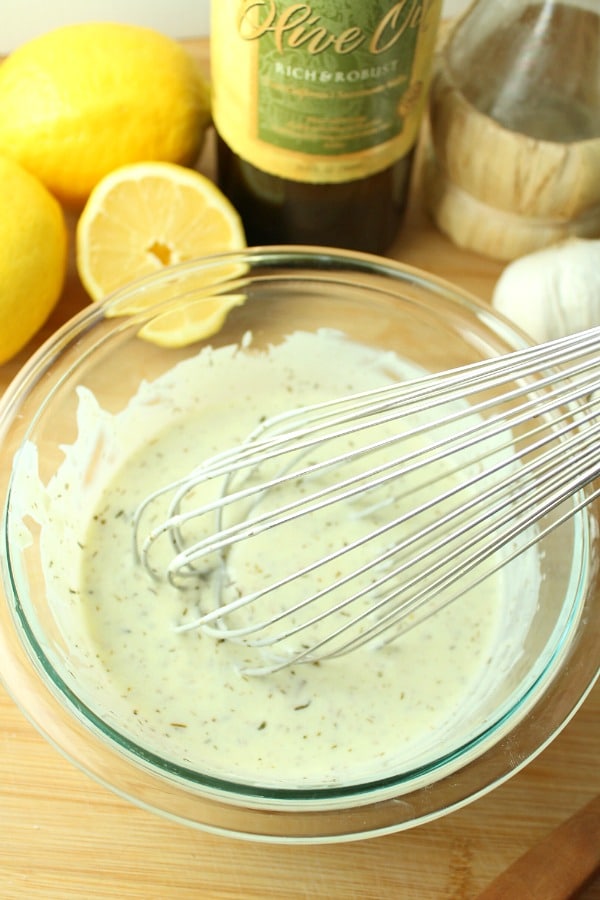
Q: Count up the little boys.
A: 0